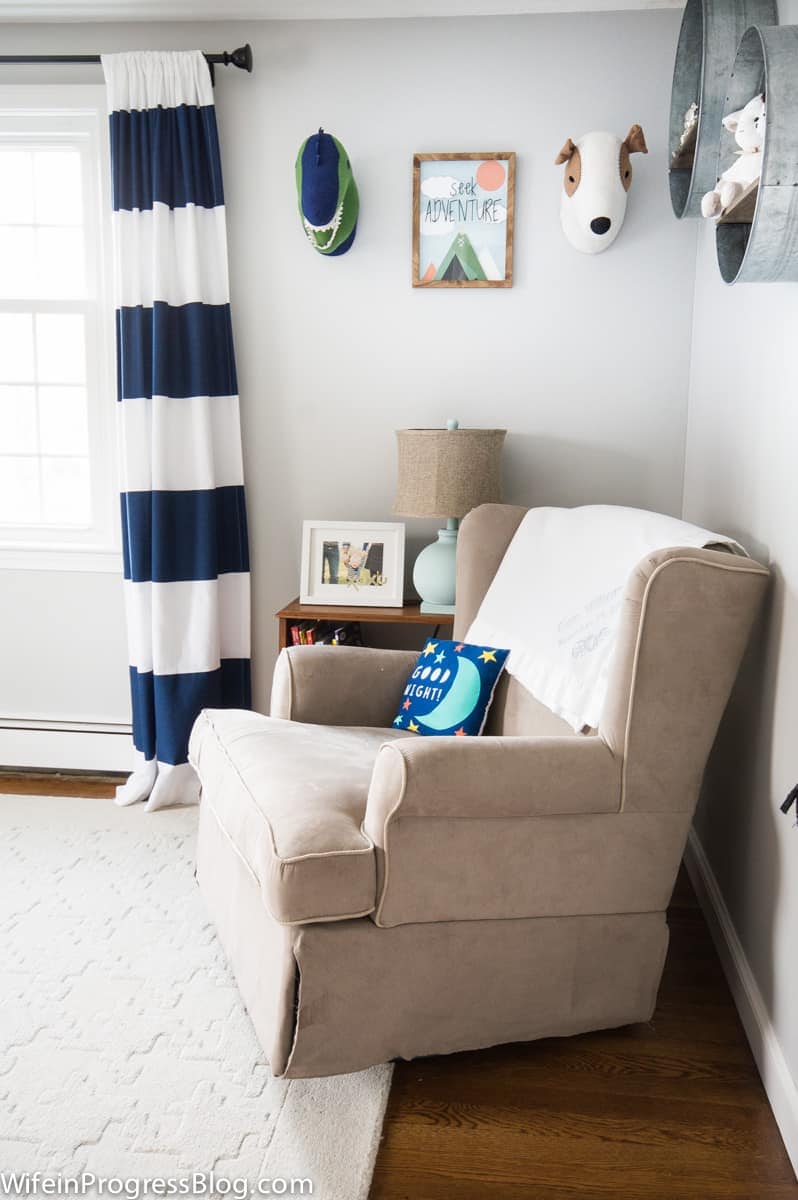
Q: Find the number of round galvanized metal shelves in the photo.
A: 2